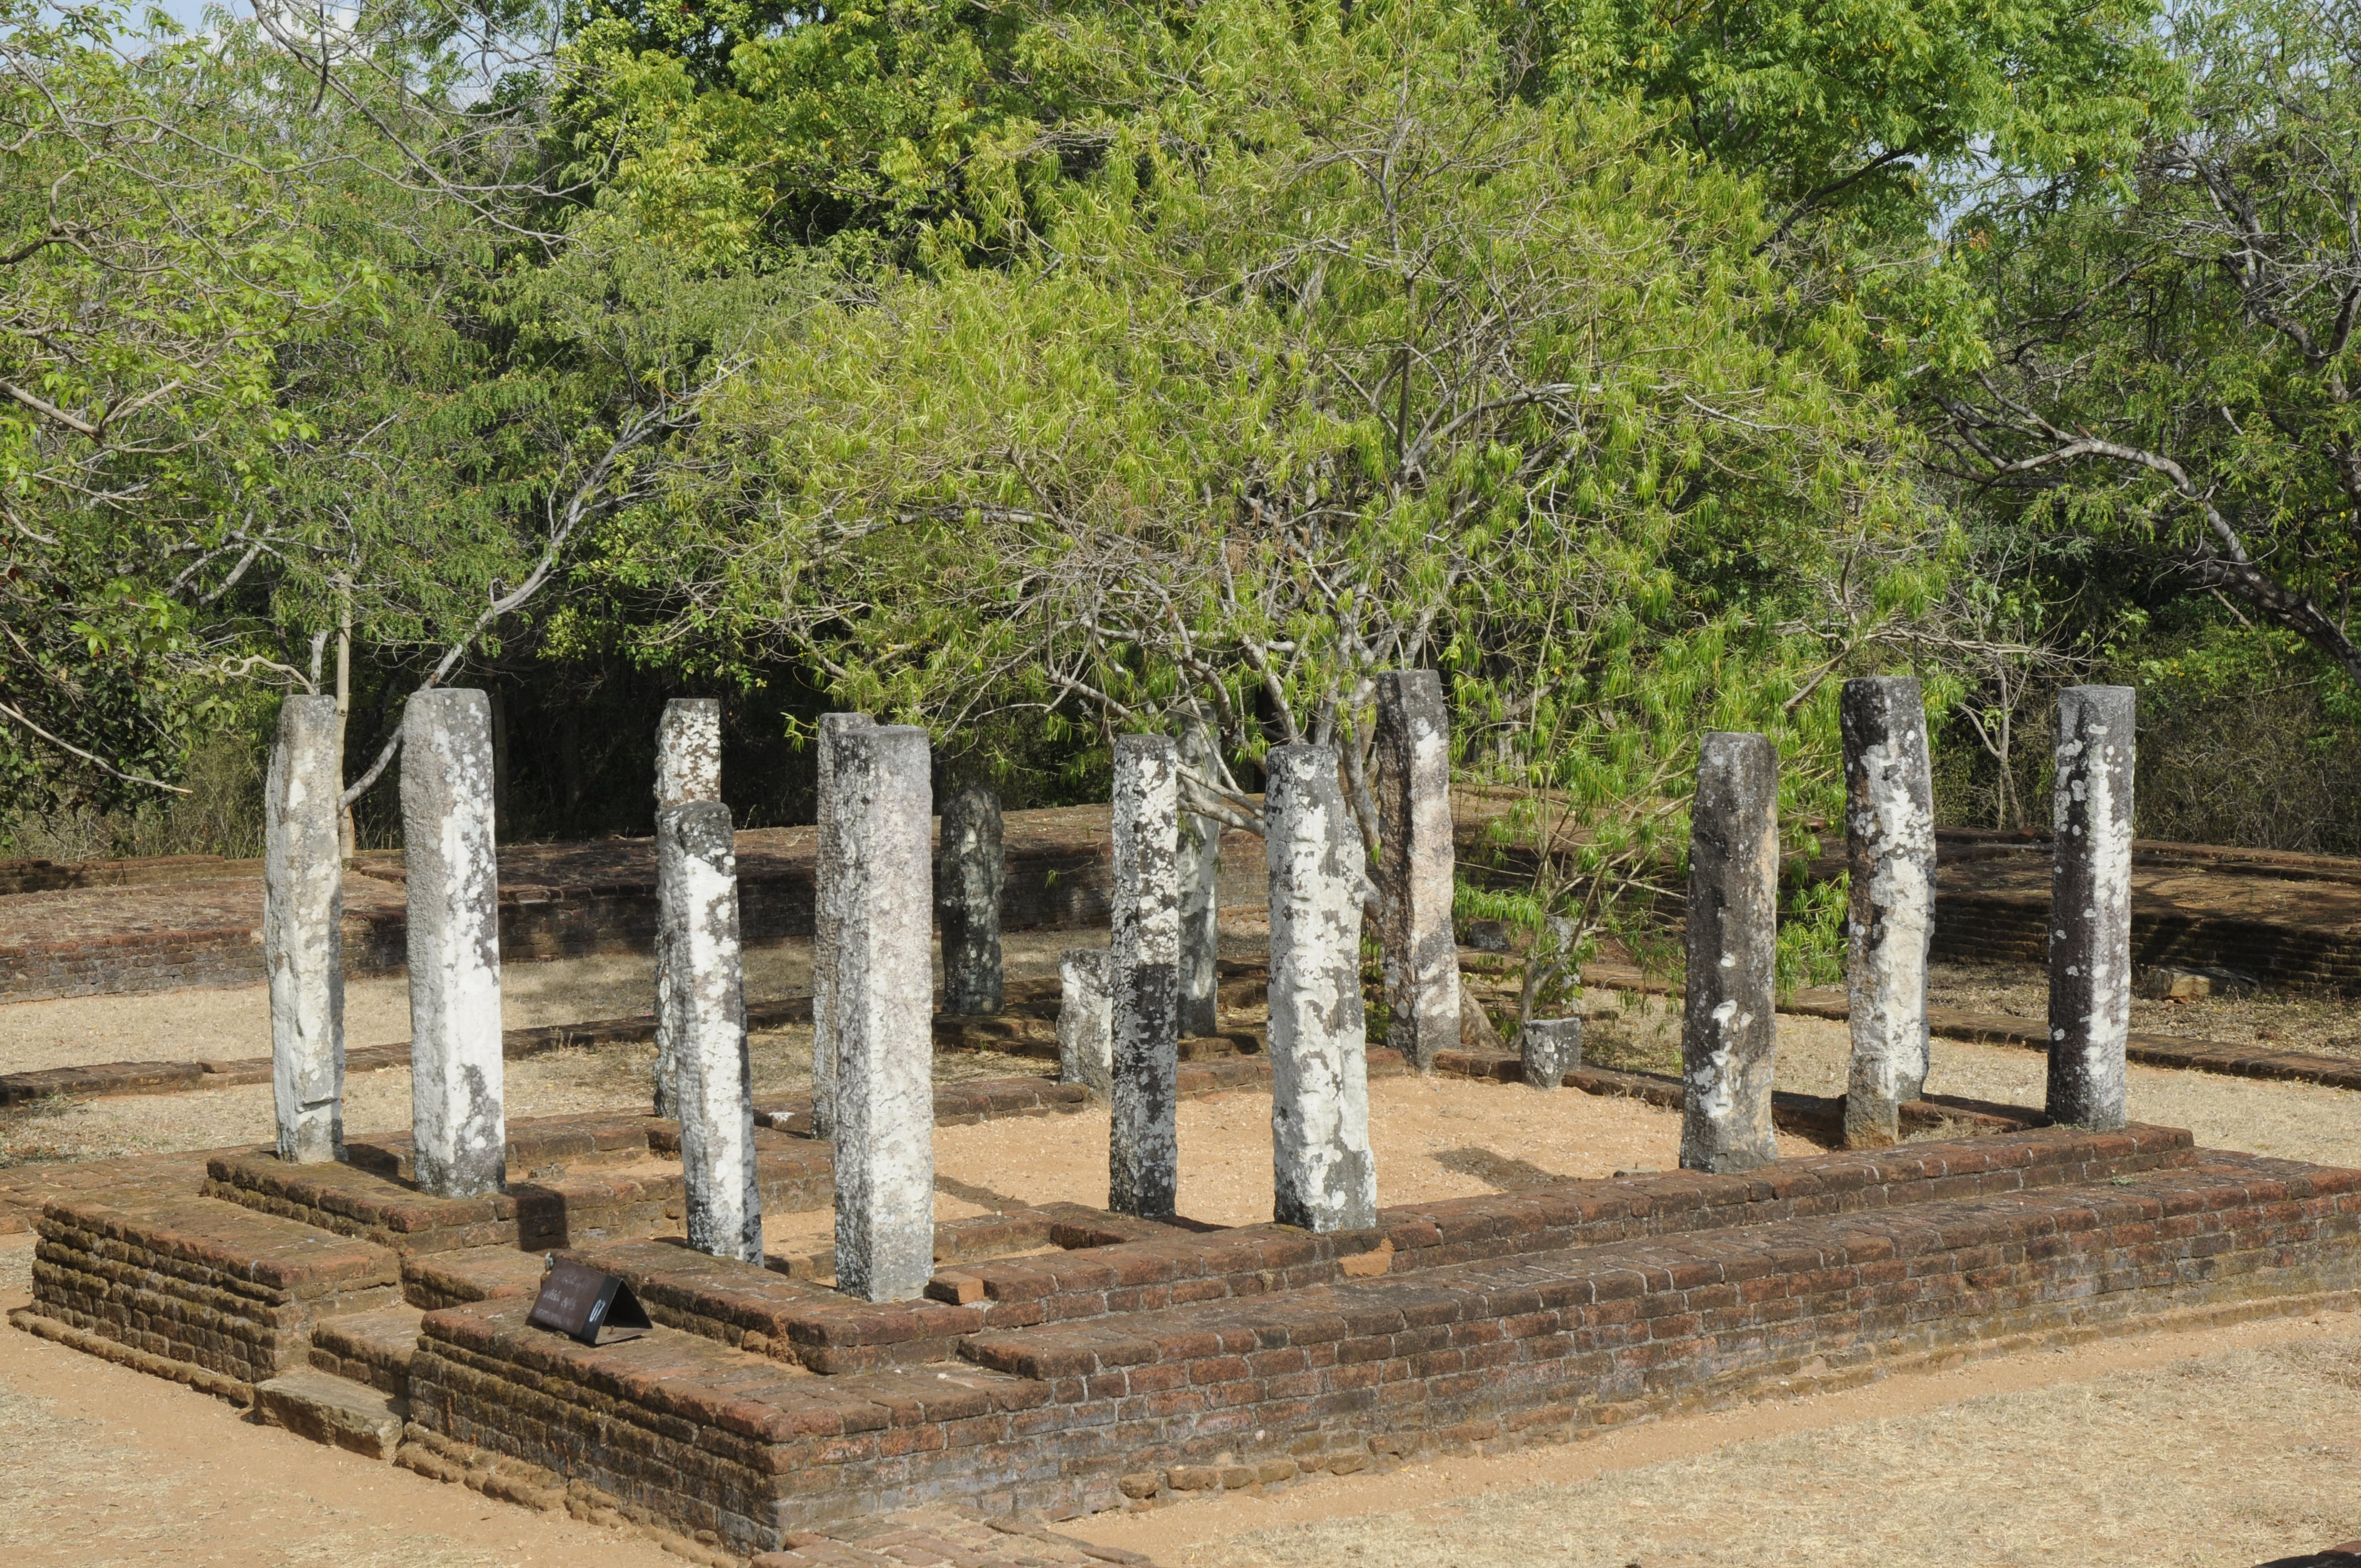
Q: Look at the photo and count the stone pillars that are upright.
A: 14